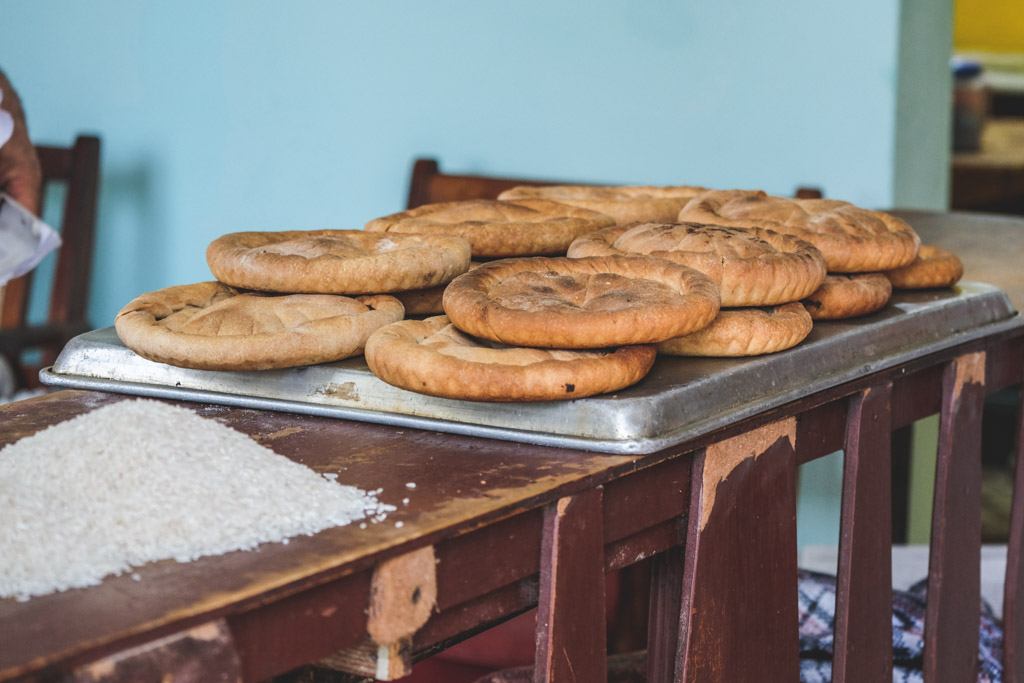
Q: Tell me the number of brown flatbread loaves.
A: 12